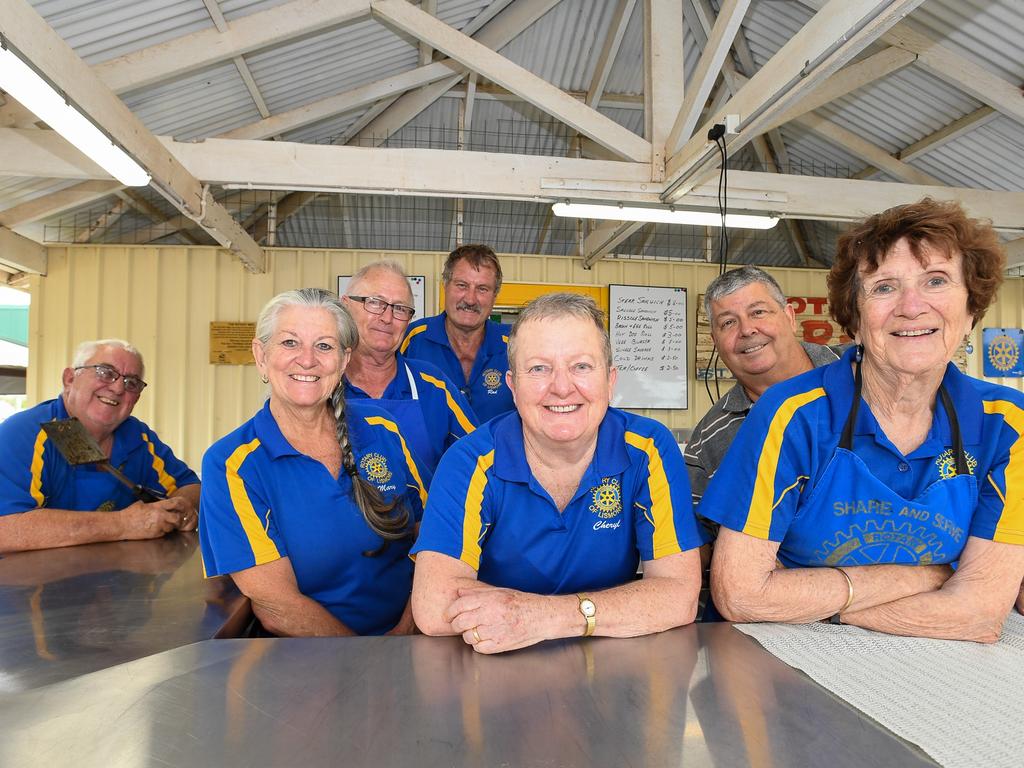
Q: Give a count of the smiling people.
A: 7